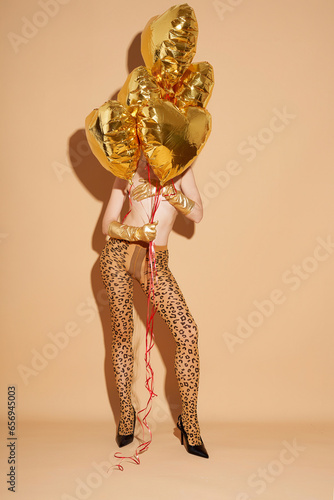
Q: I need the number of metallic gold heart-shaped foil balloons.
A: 5